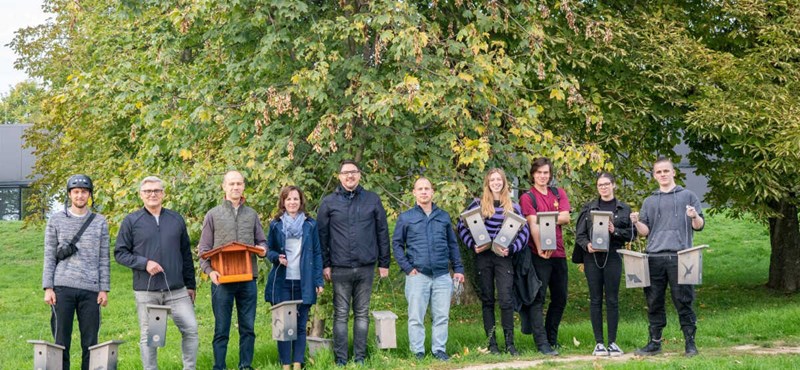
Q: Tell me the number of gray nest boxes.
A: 12